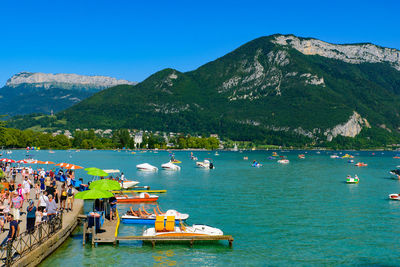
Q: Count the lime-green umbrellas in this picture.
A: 4